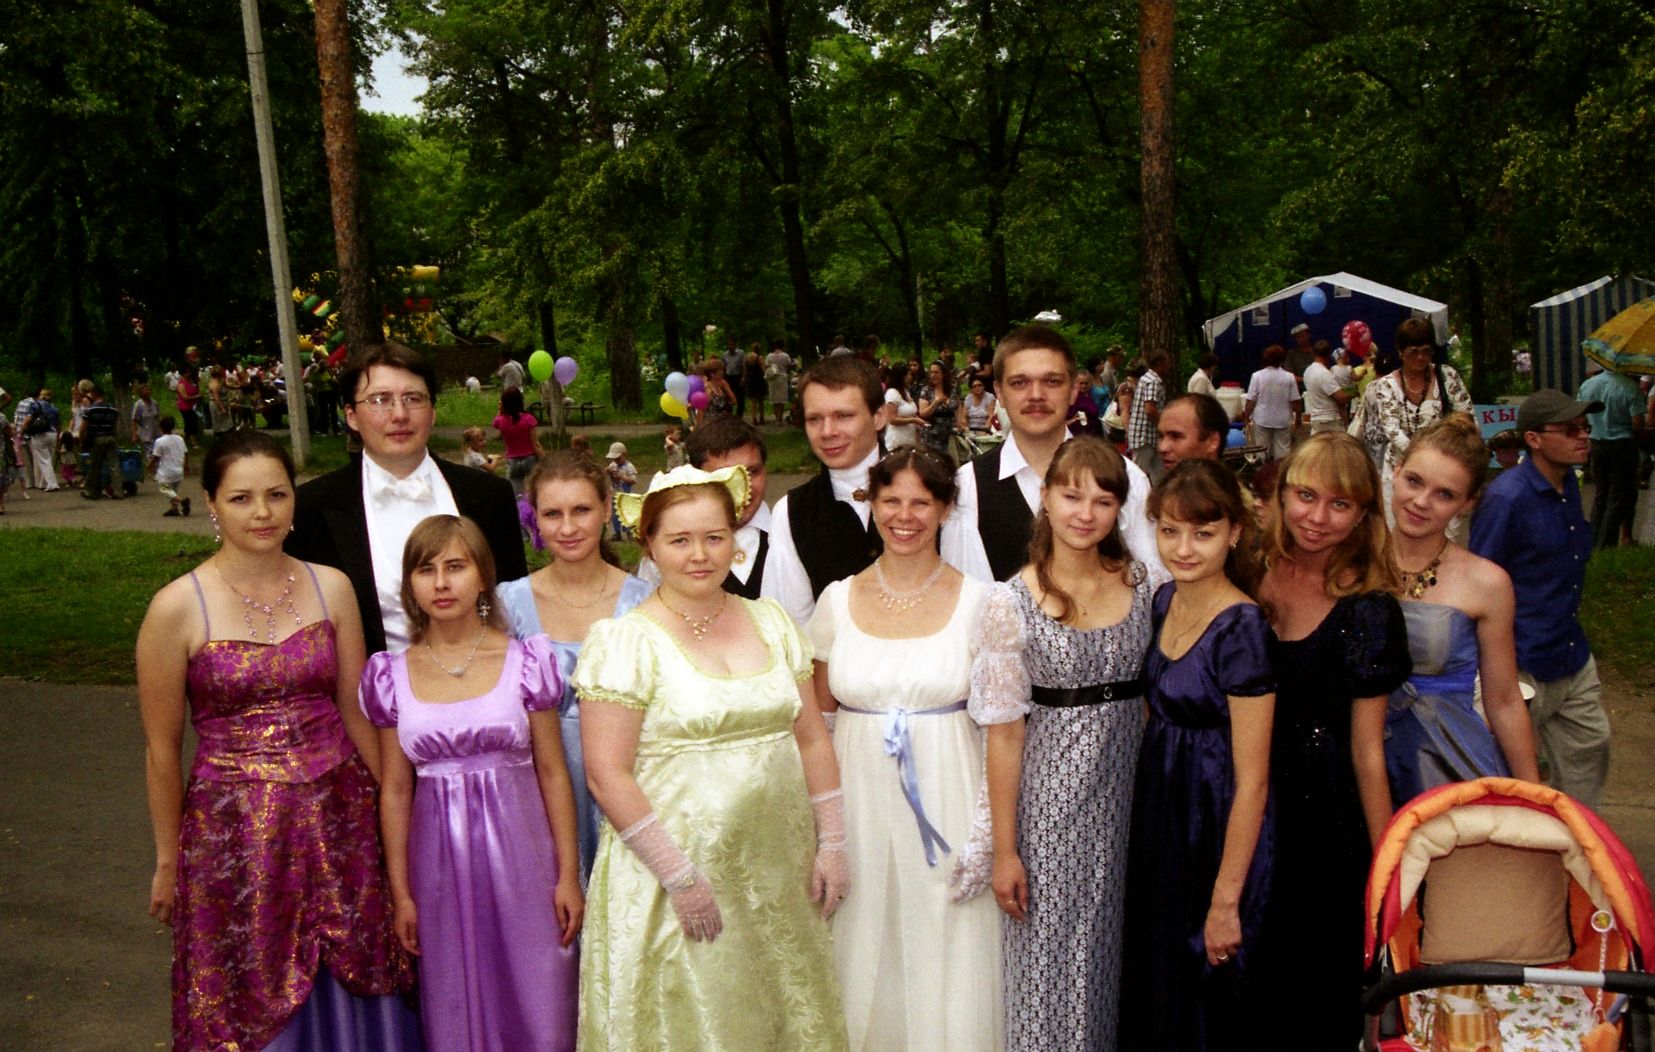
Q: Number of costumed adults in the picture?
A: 13